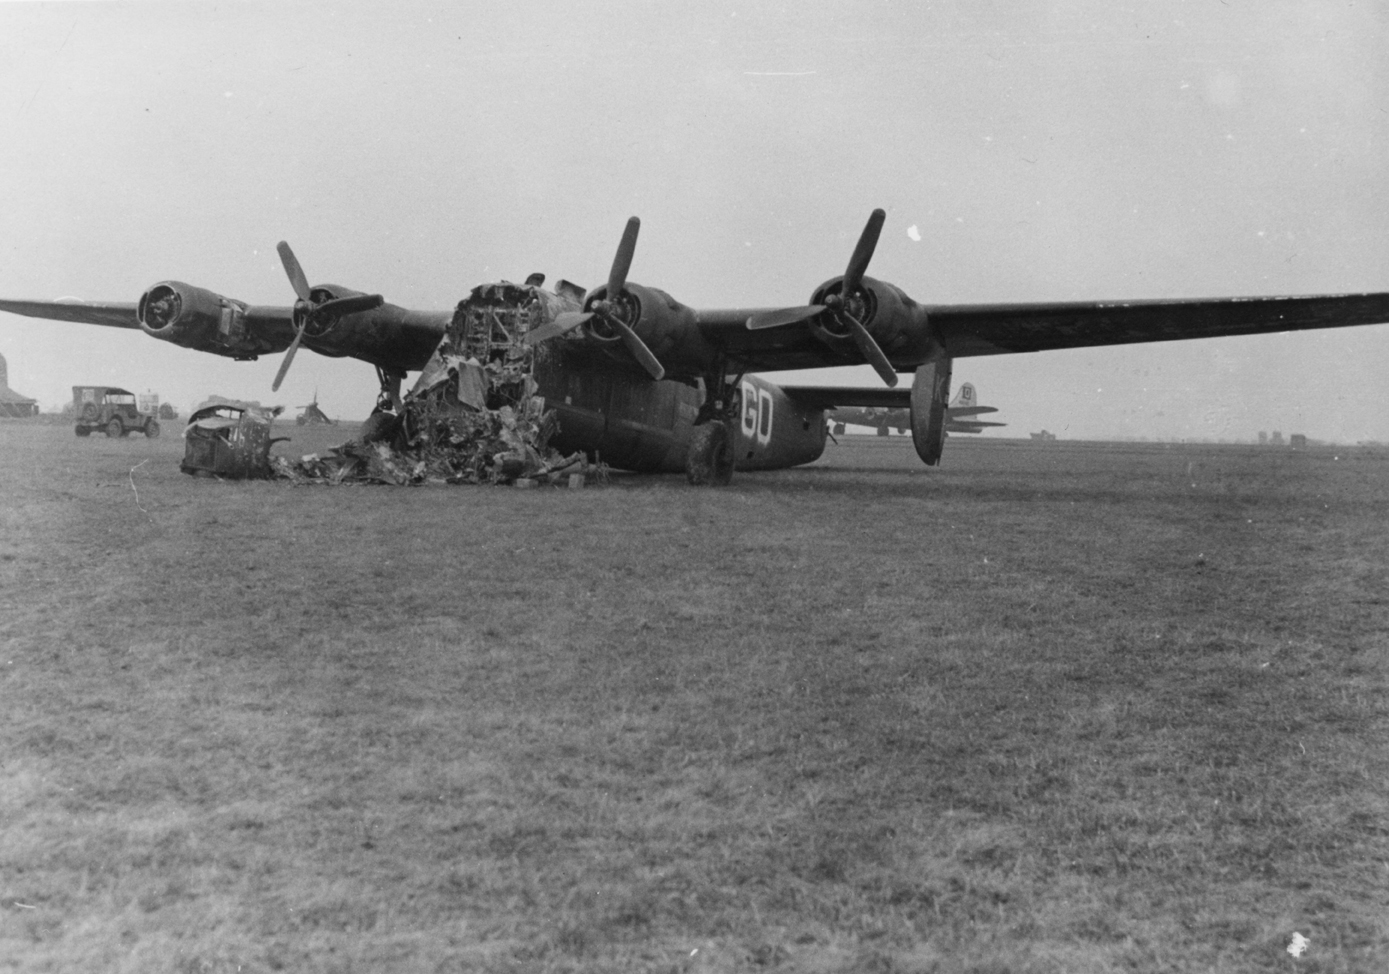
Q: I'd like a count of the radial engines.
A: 4